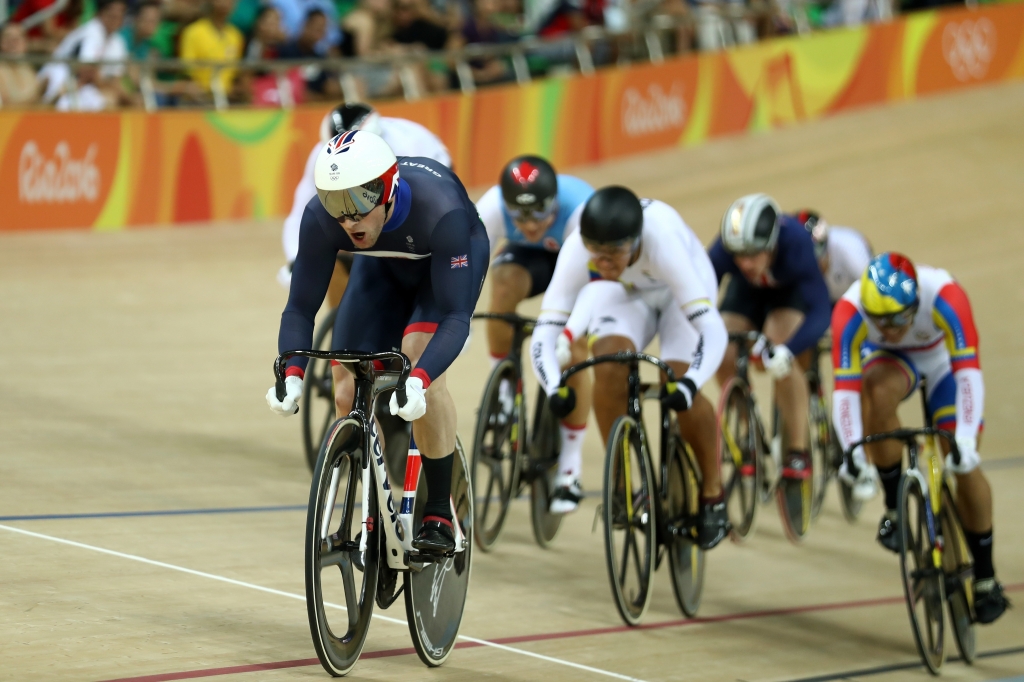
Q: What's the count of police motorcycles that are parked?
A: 0